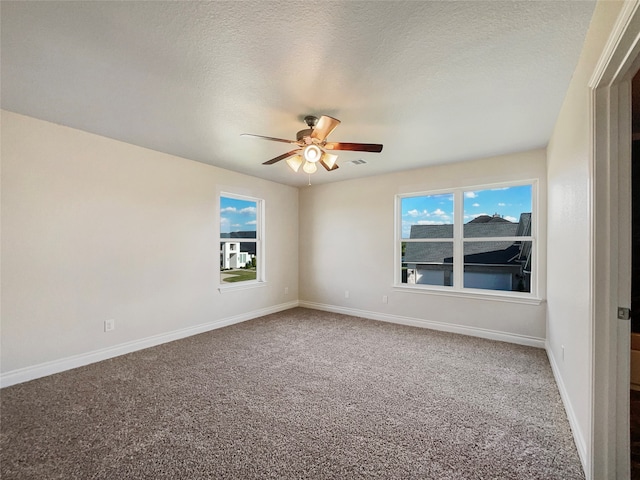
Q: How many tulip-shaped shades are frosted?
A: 4